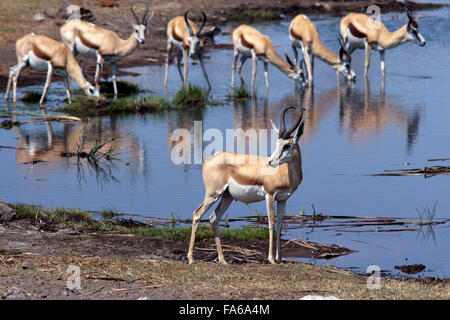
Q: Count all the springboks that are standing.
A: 7